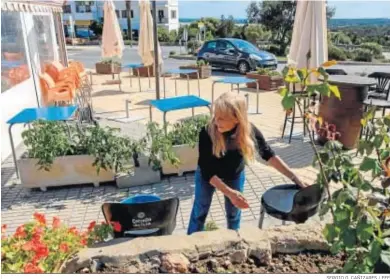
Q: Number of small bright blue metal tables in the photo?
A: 5